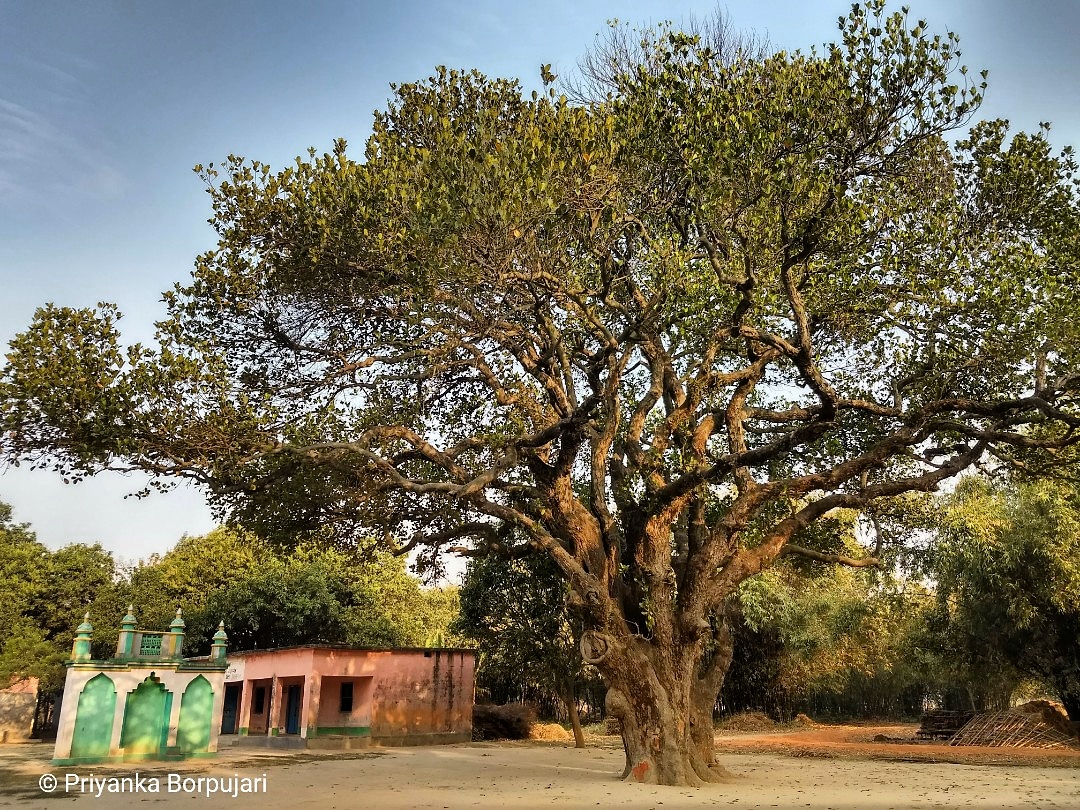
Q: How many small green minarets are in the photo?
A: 4